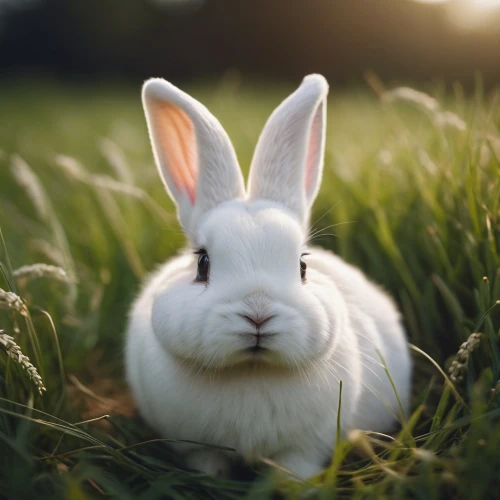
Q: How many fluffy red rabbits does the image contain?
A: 0